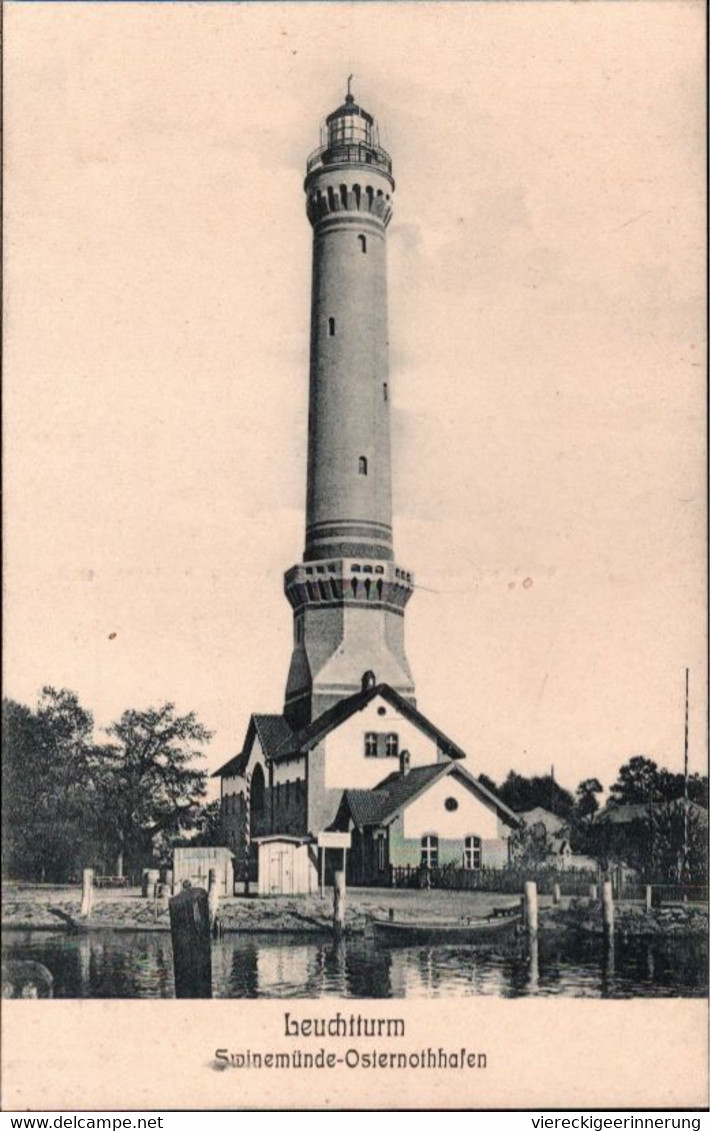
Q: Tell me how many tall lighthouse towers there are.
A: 1